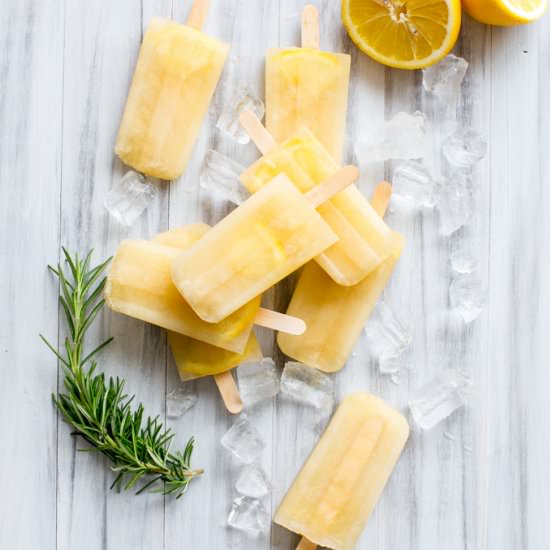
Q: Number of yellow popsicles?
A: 8